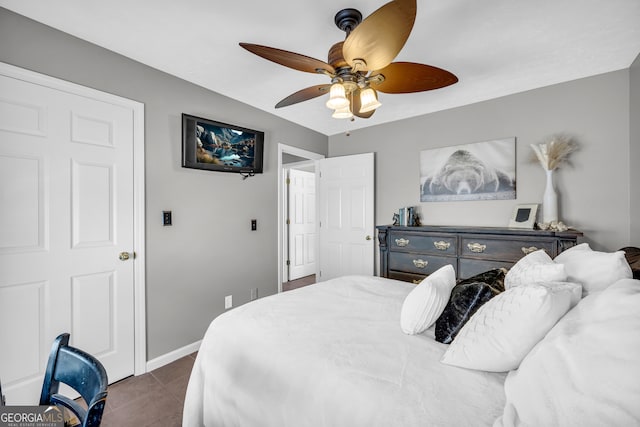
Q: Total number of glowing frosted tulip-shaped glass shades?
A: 3